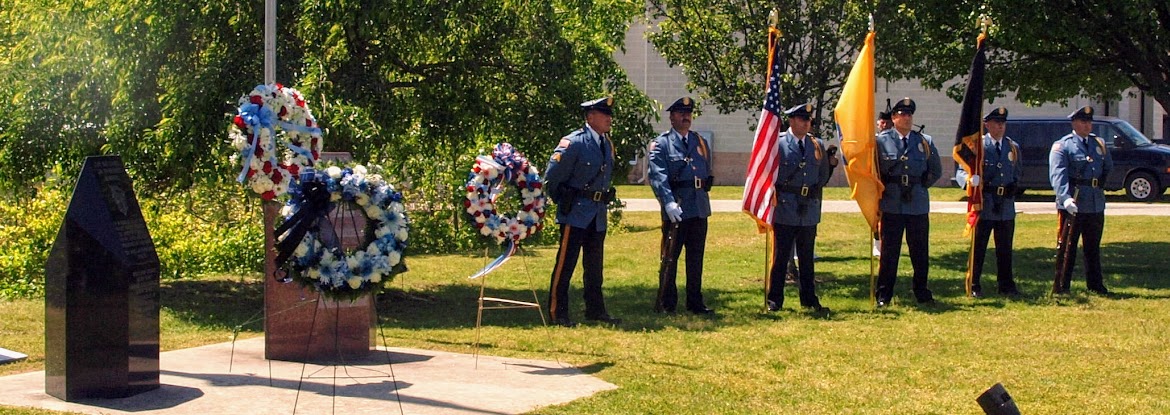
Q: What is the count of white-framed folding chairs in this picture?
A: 0